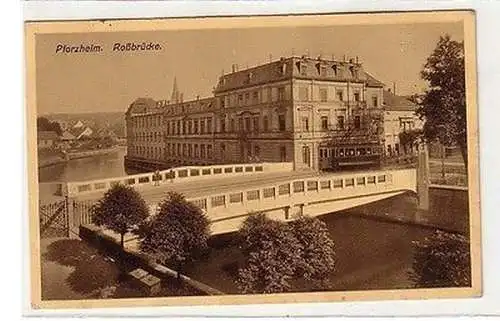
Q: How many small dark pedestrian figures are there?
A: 2